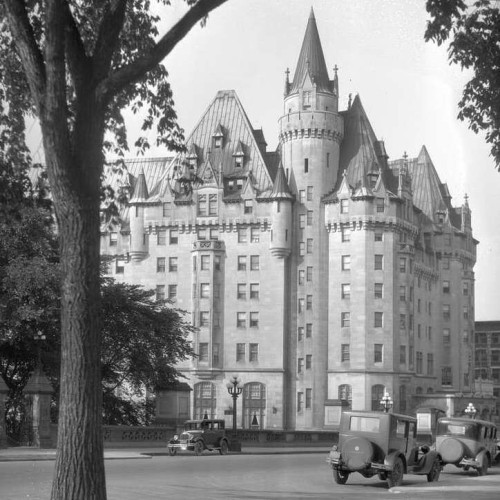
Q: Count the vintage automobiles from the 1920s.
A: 3